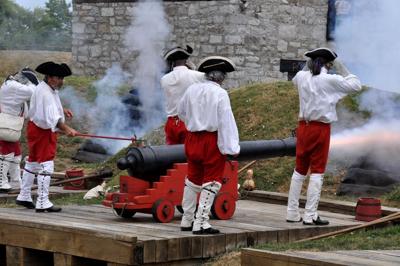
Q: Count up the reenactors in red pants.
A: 5